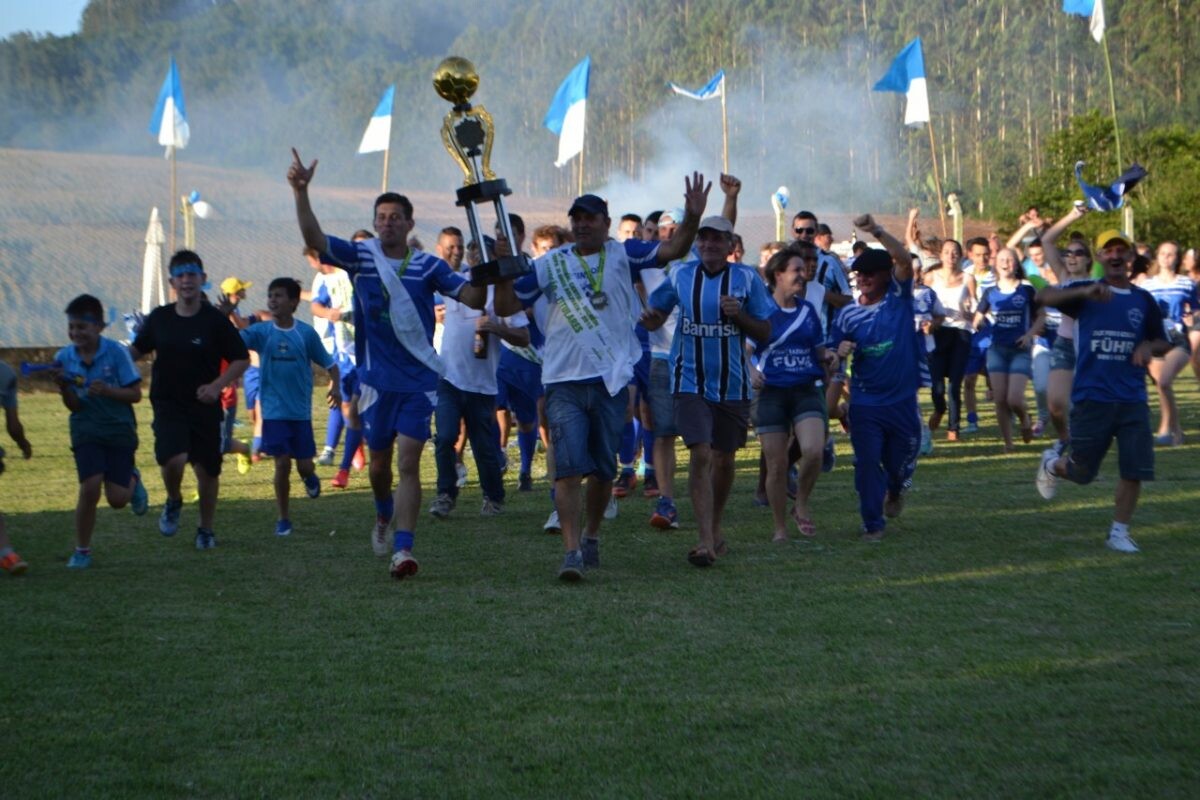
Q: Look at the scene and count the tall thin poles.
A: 6